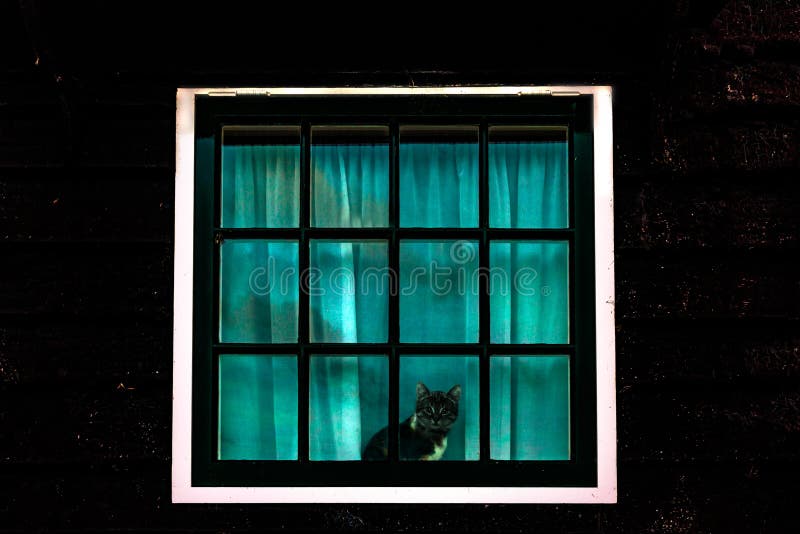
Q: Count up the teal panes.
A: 12